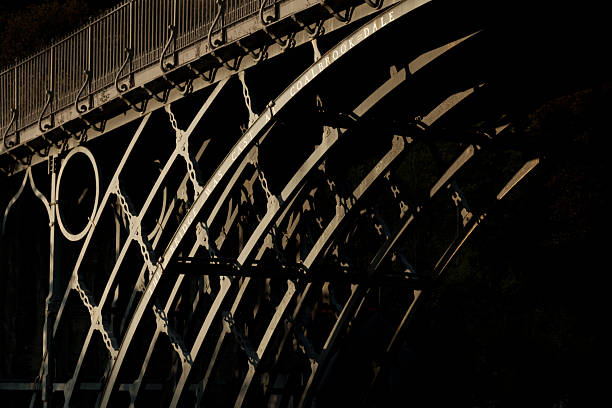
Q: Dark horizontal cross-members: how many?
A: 2